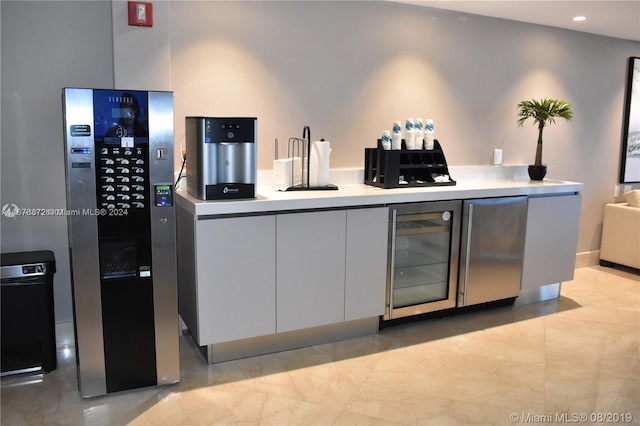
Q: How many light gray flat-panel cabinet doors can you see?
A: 4